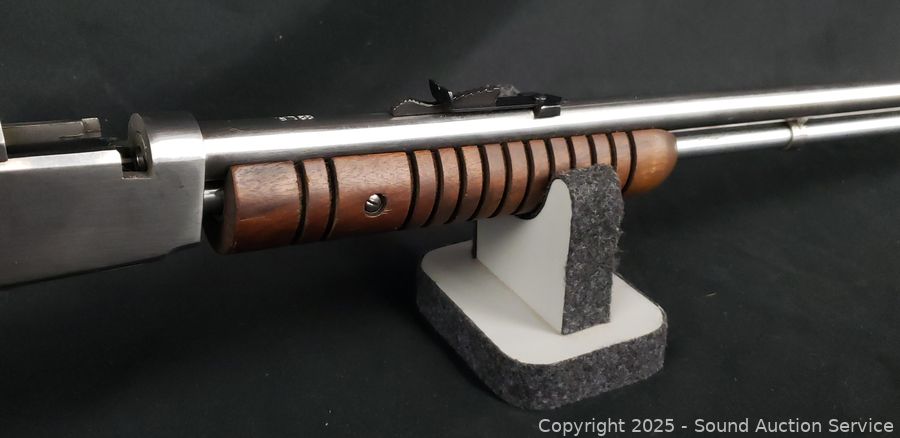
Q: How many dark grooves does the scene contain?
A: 13